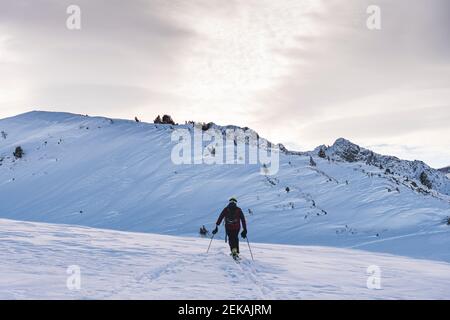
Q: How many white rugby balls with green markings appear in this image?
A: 0